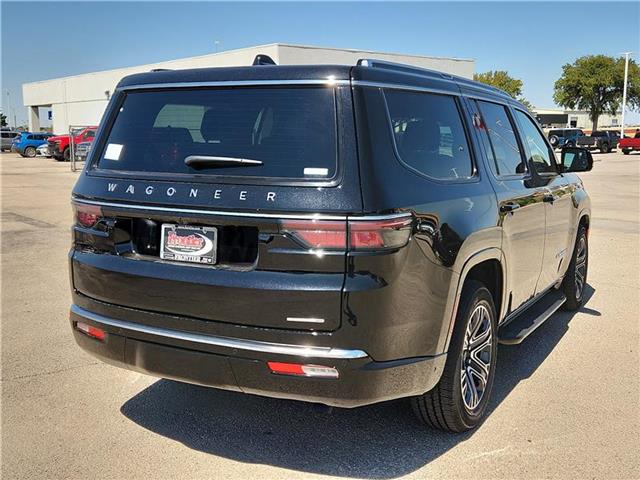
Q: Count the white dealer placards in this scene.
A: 1